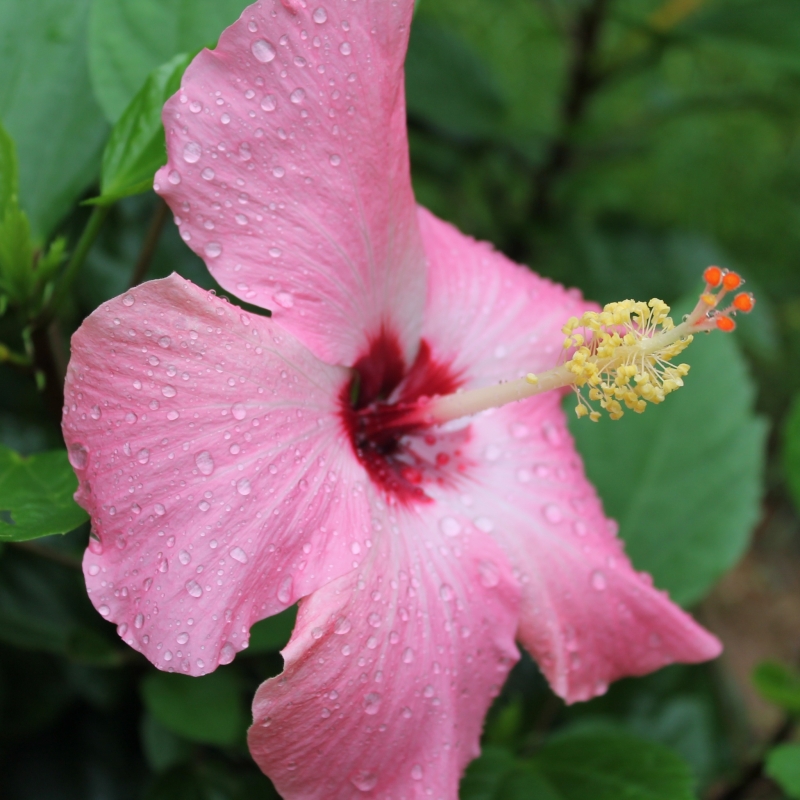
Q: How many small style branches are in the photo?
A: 5